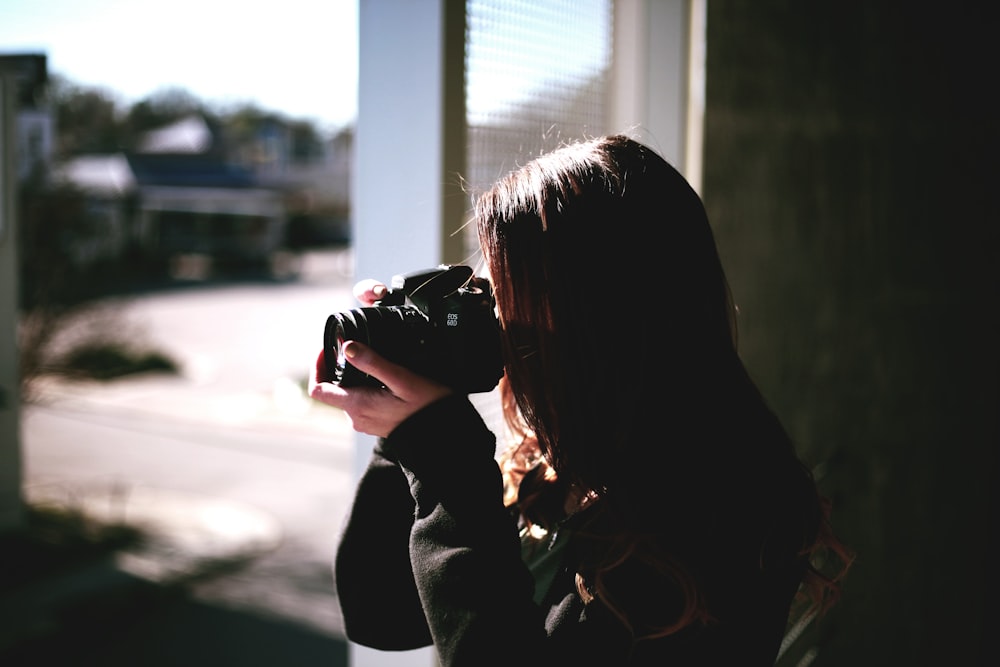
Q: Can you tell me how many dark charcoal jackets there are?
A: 1